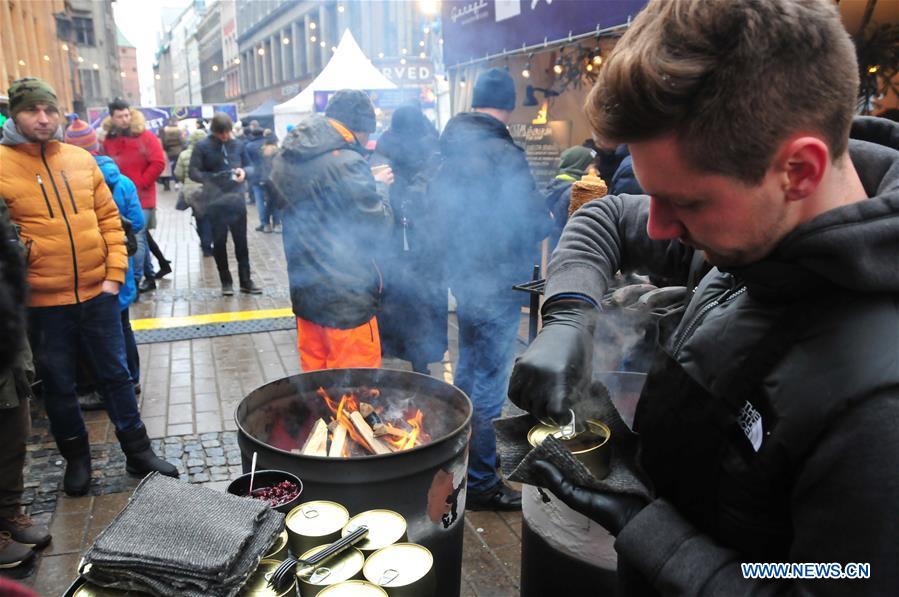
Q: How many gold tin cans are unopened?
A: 8